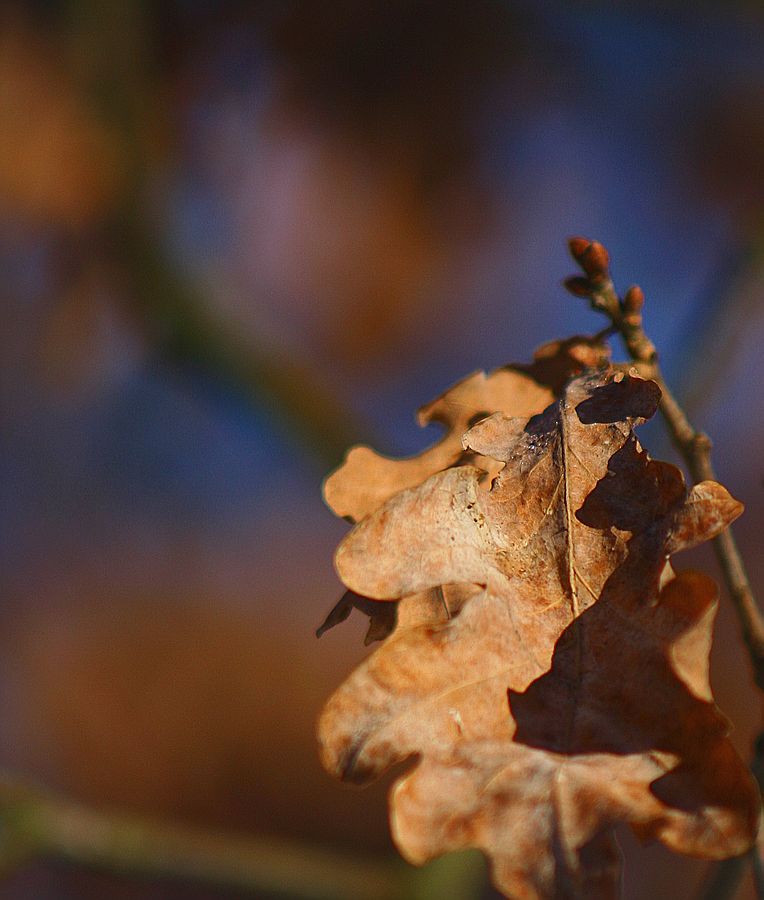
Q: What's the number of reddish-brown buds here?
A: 4